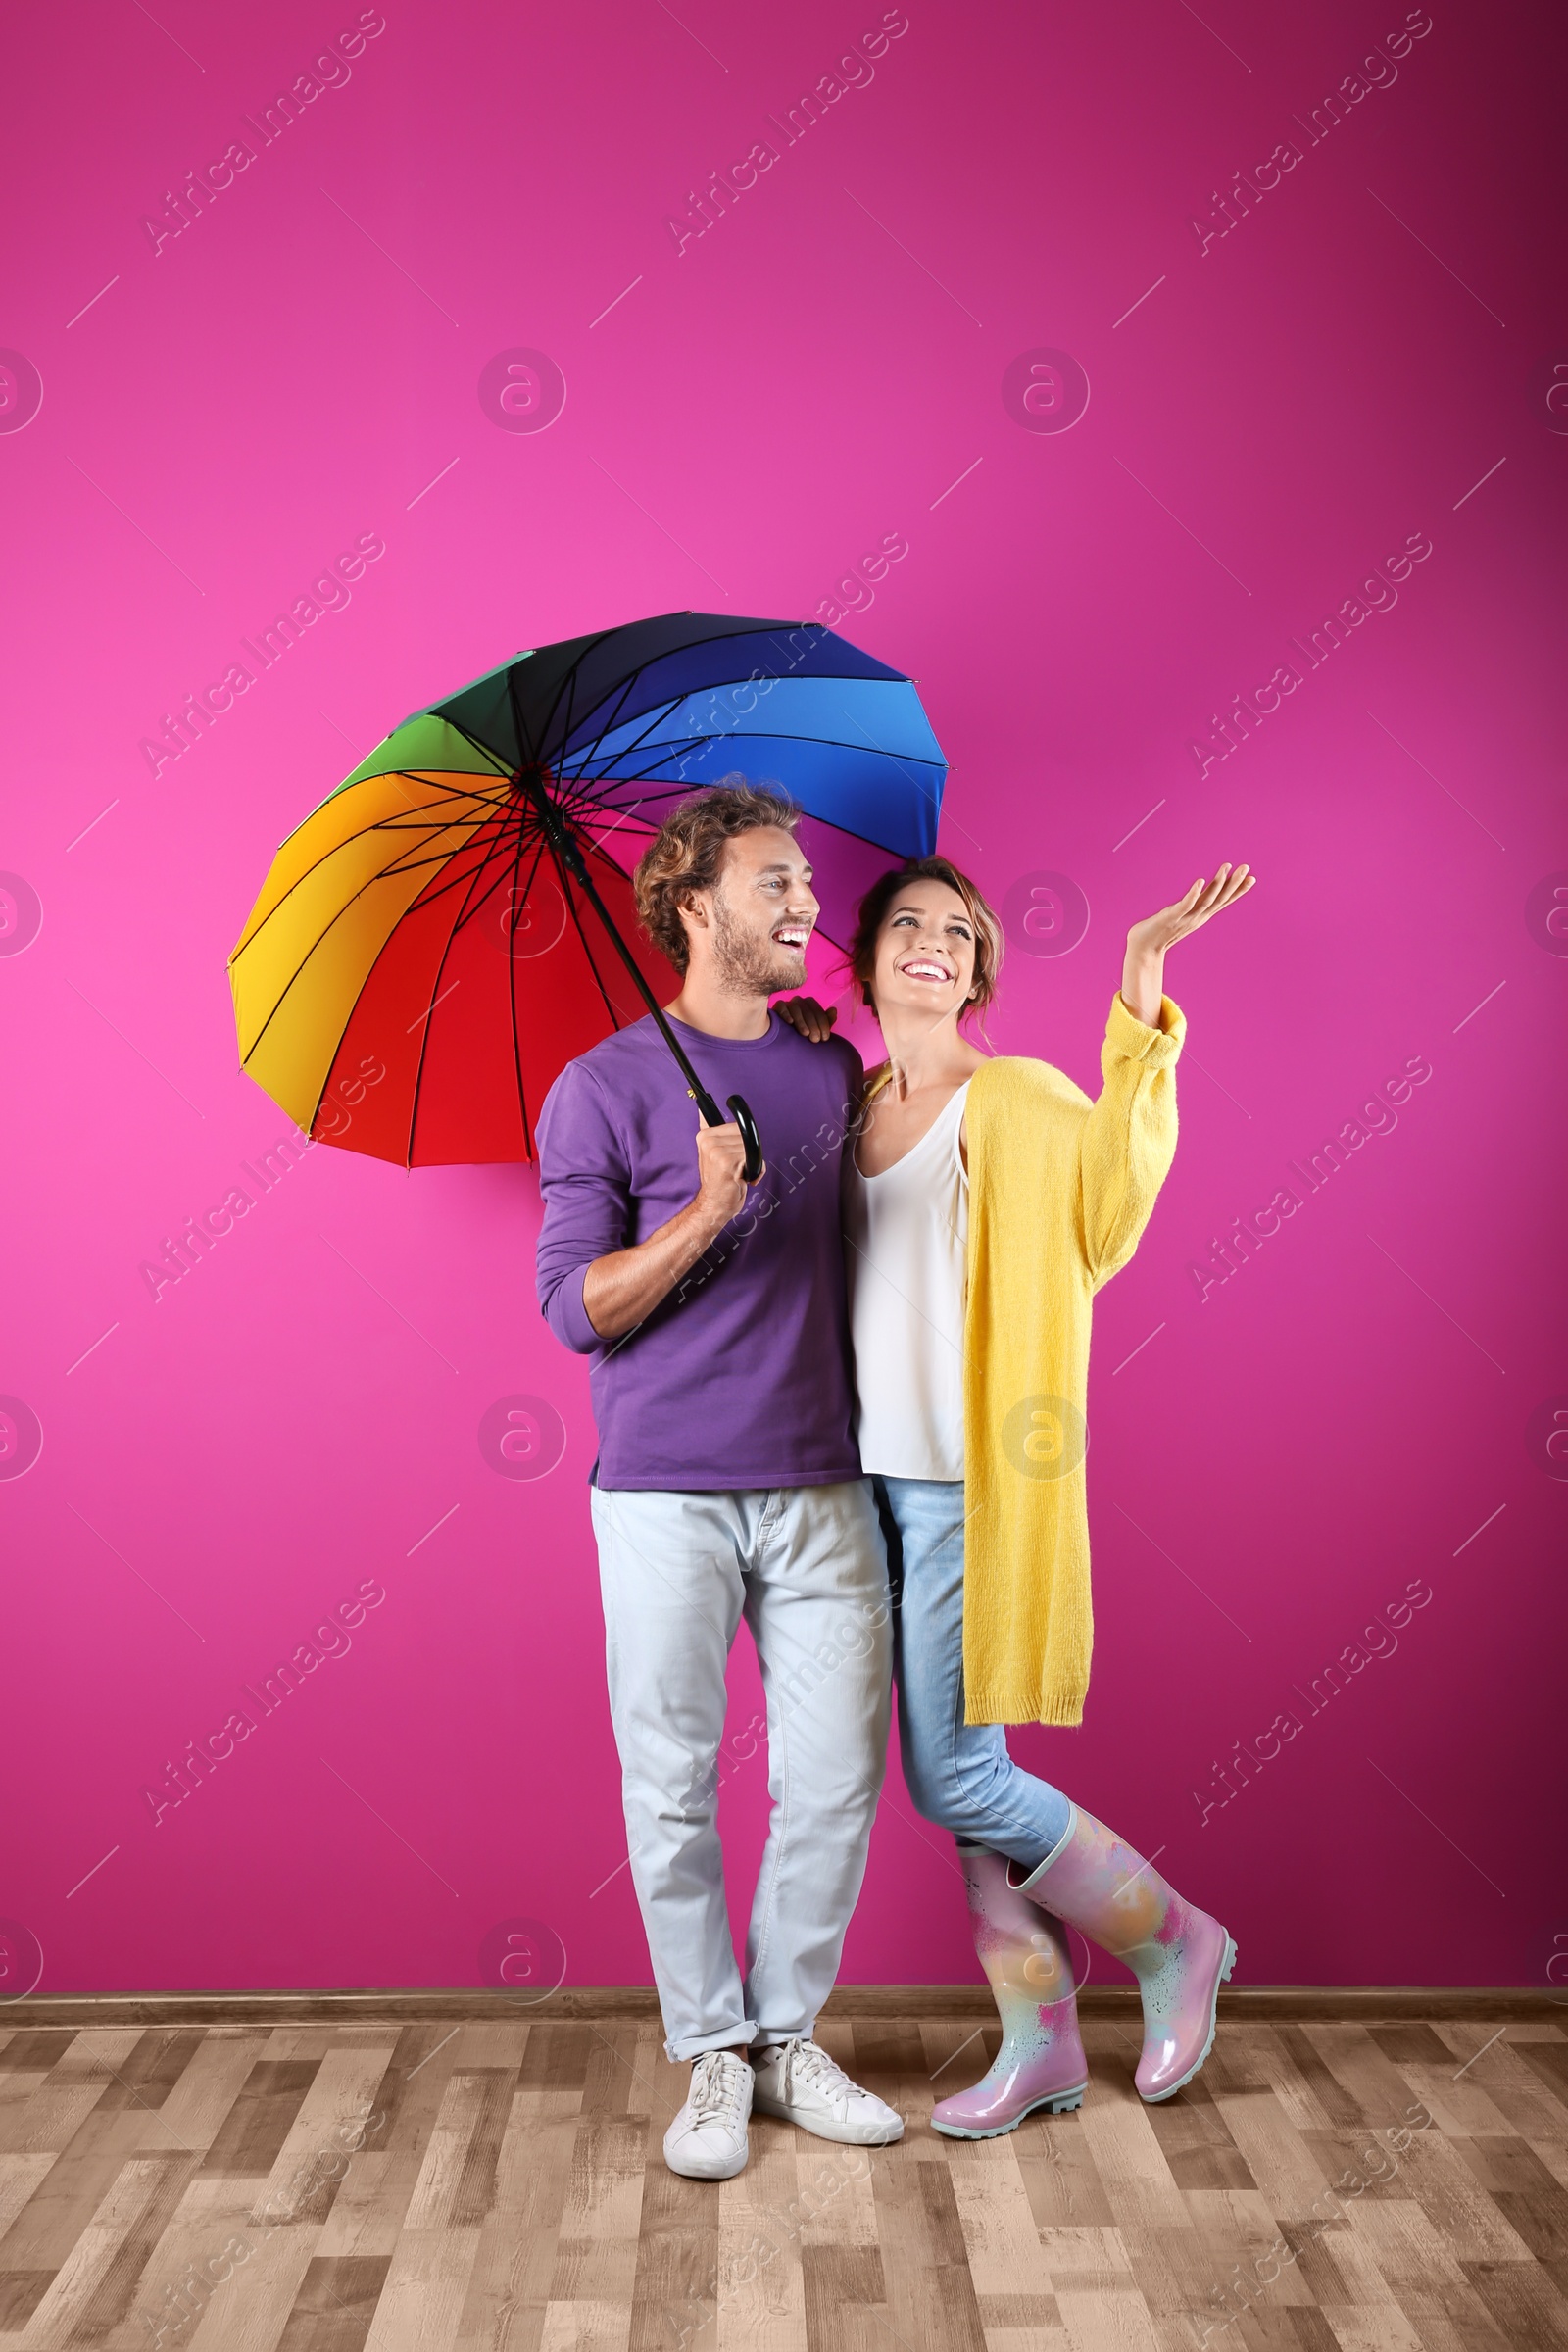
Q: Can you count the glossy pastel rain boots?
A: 2